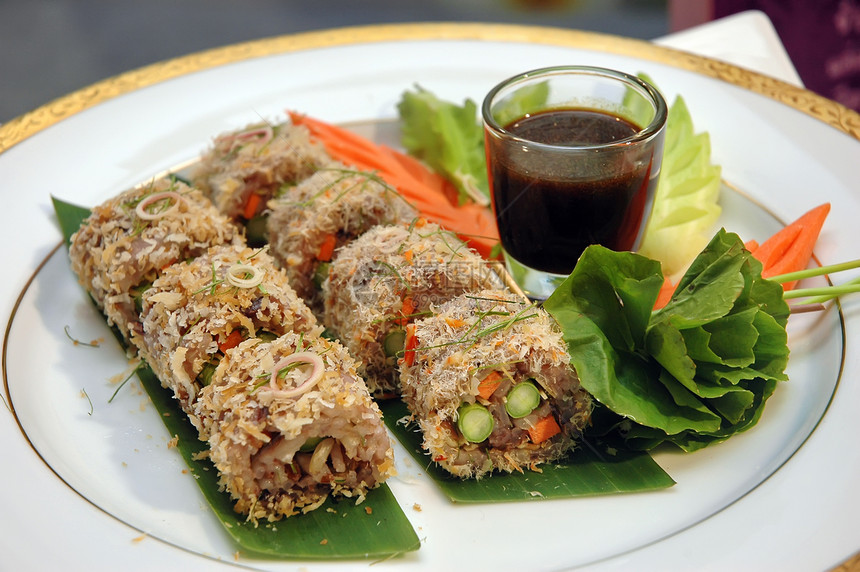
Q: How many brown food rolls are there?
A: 7